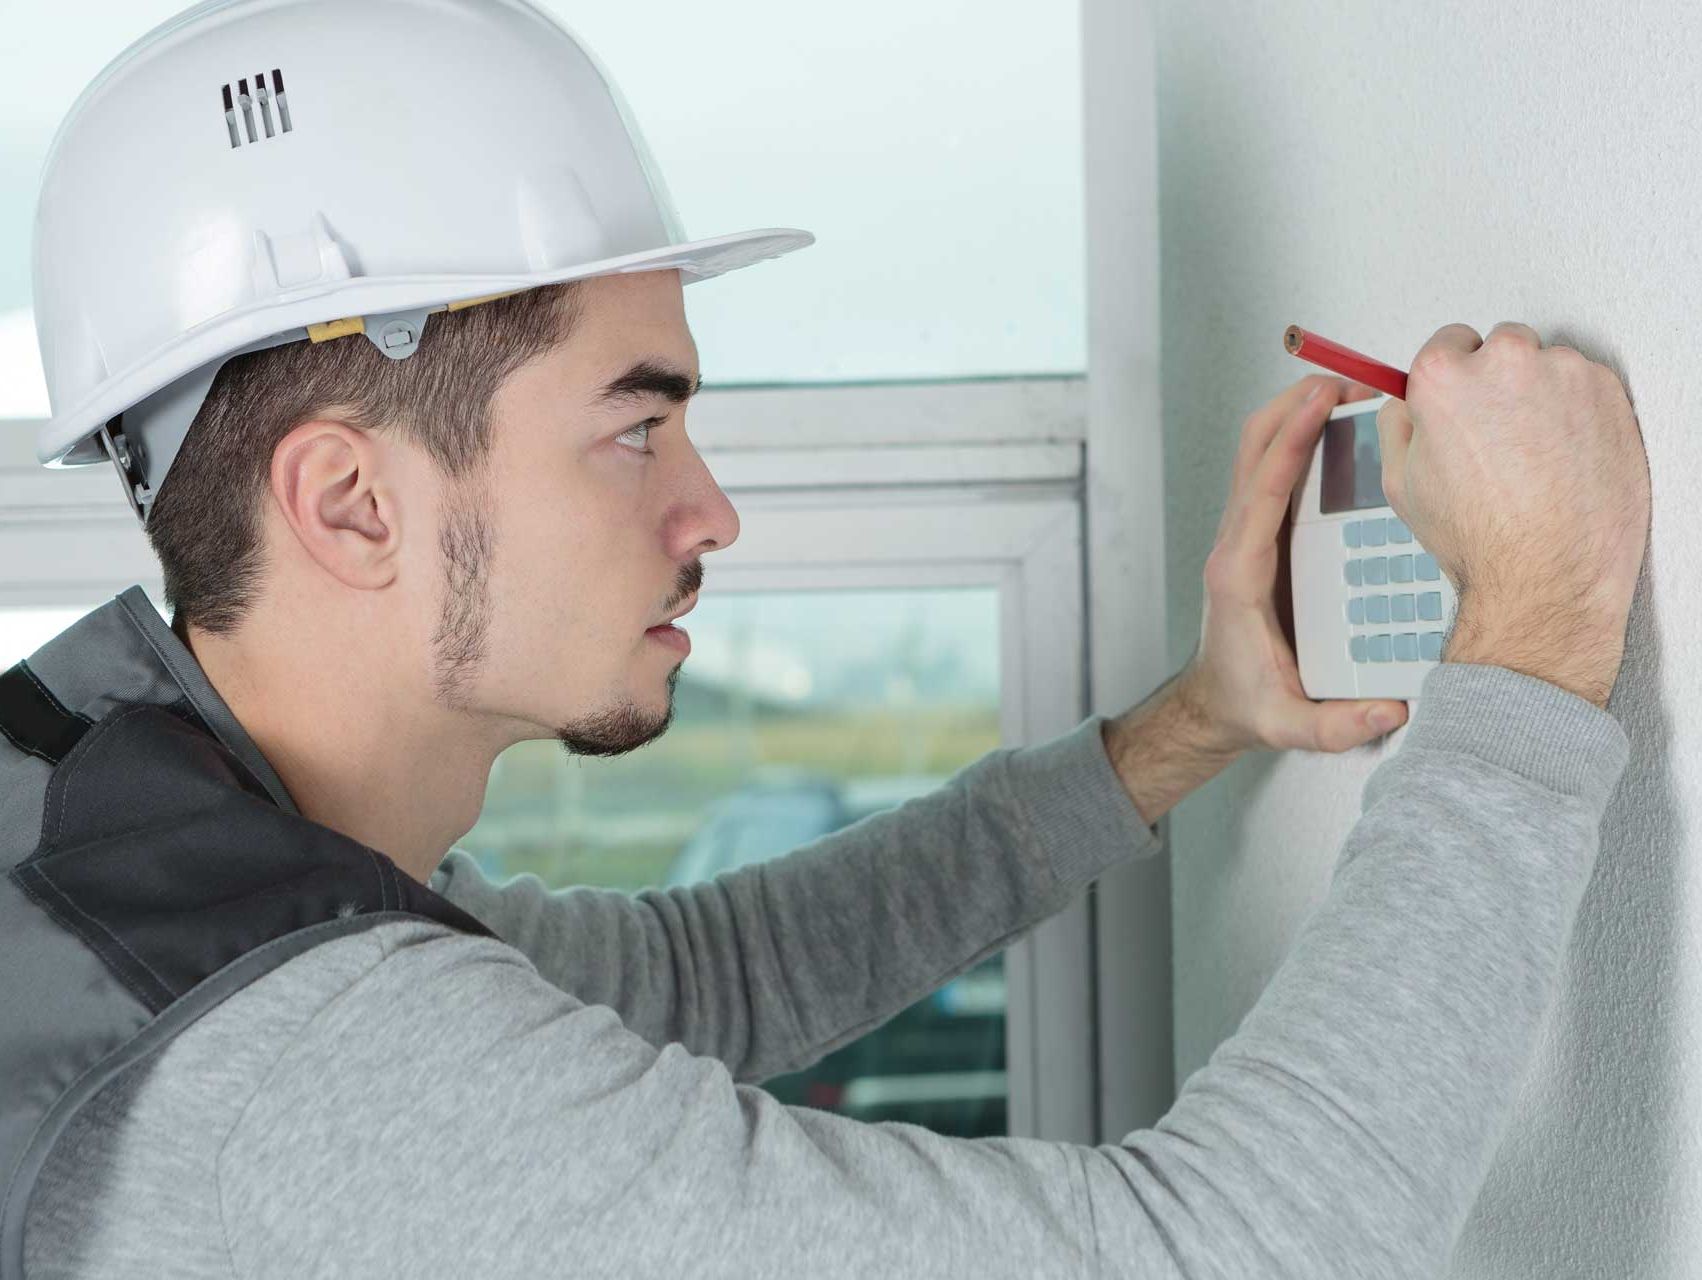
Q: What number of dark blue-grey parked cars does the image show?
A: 1